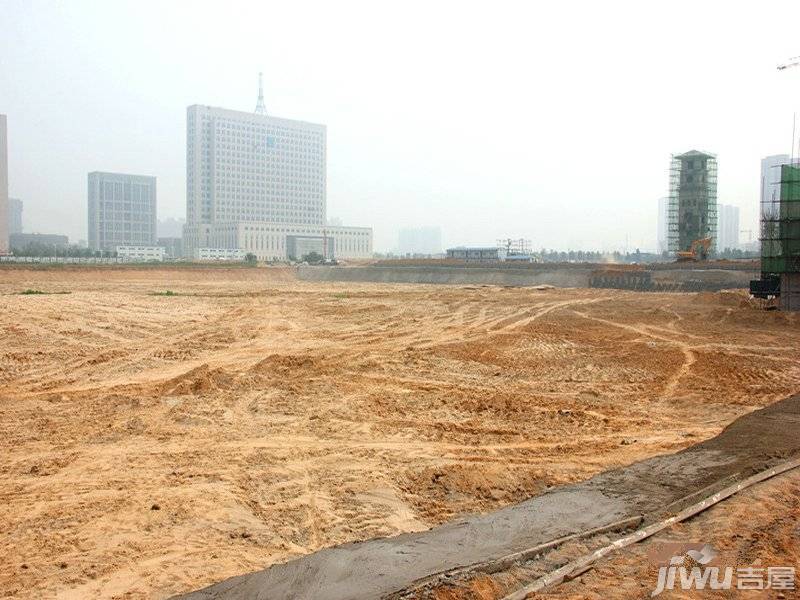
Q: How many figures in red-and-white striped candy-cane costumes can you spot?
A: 0